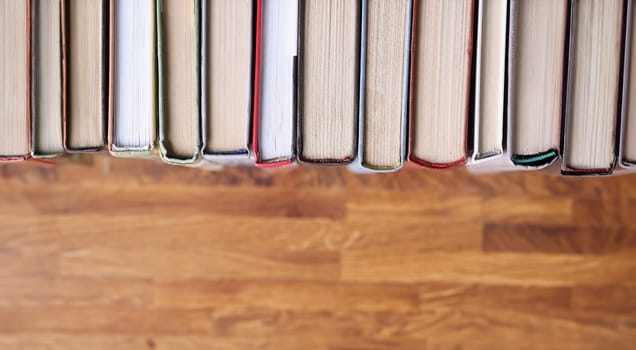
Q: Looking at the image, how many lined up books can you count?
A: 14